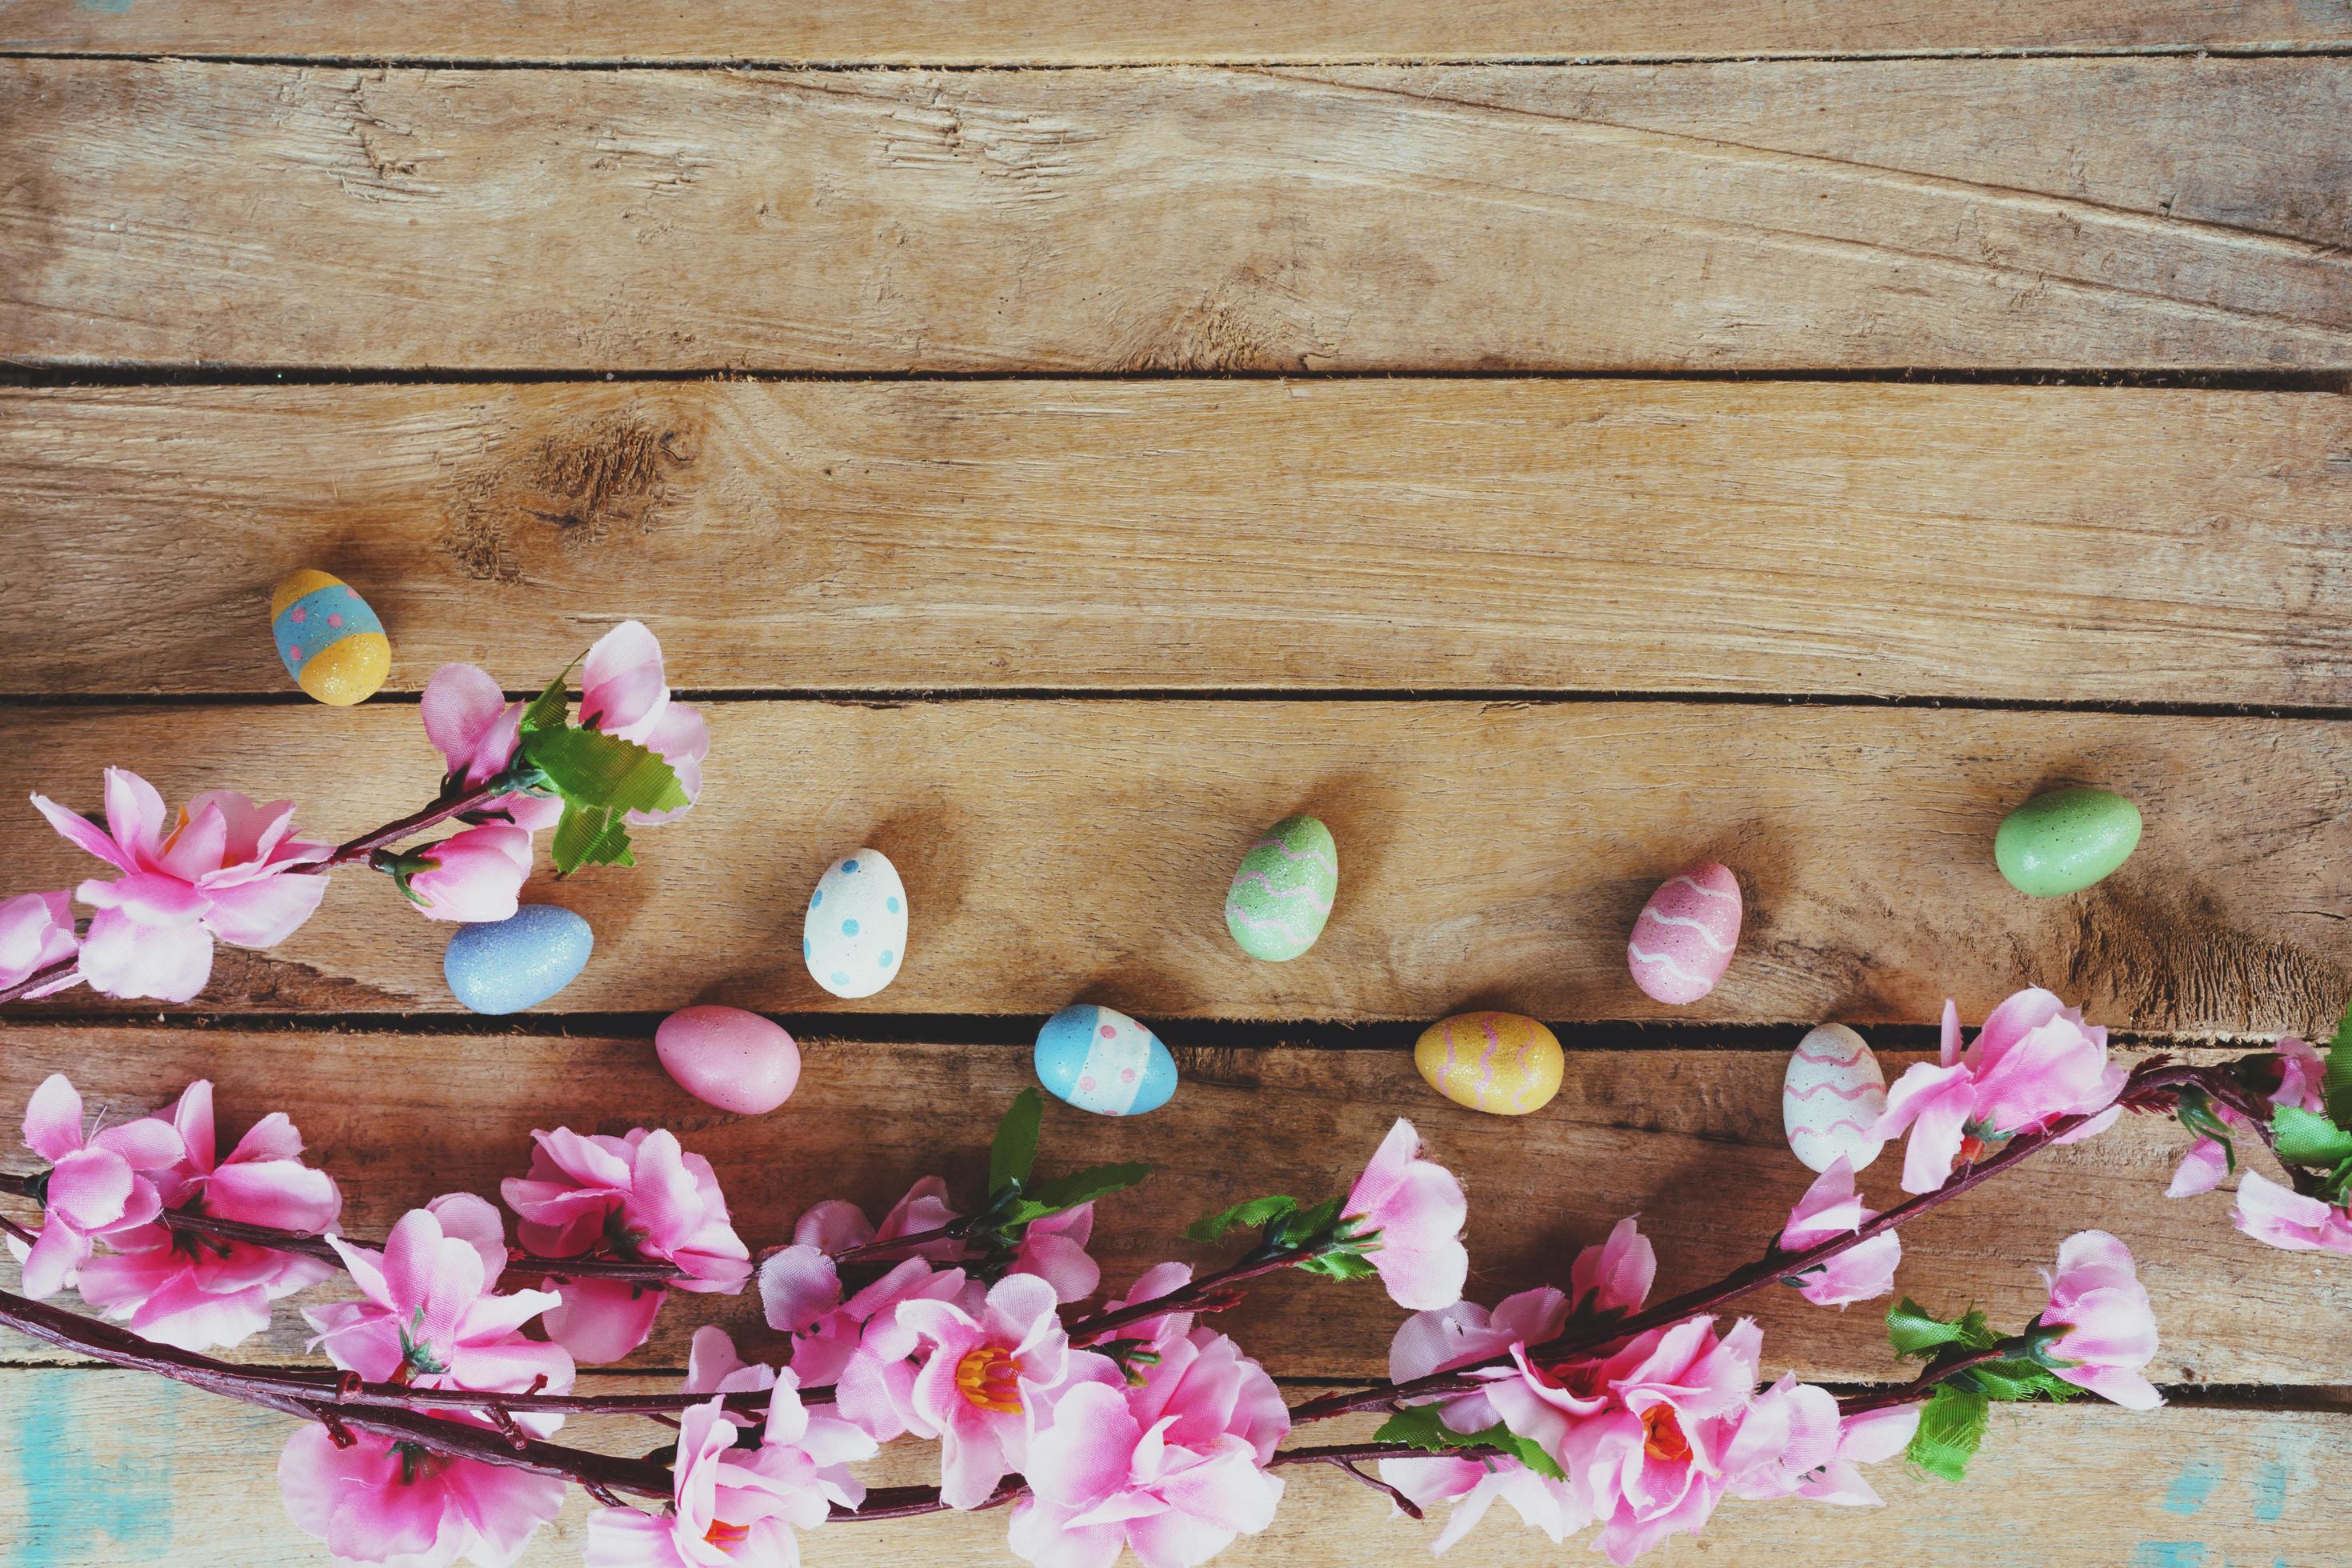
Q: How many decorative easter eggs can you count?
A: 10